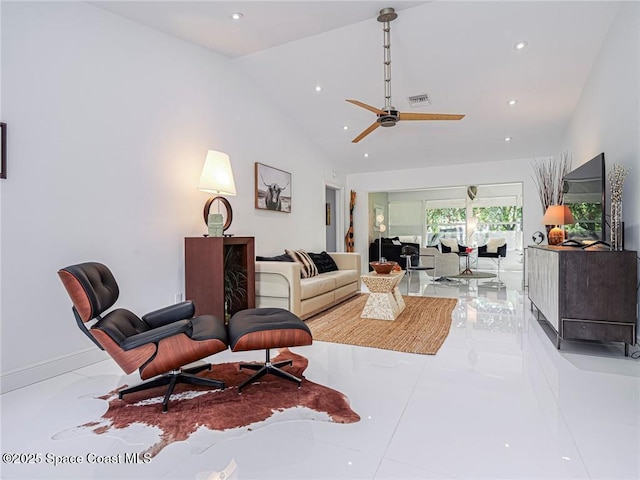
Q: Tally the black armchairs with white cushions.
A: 2